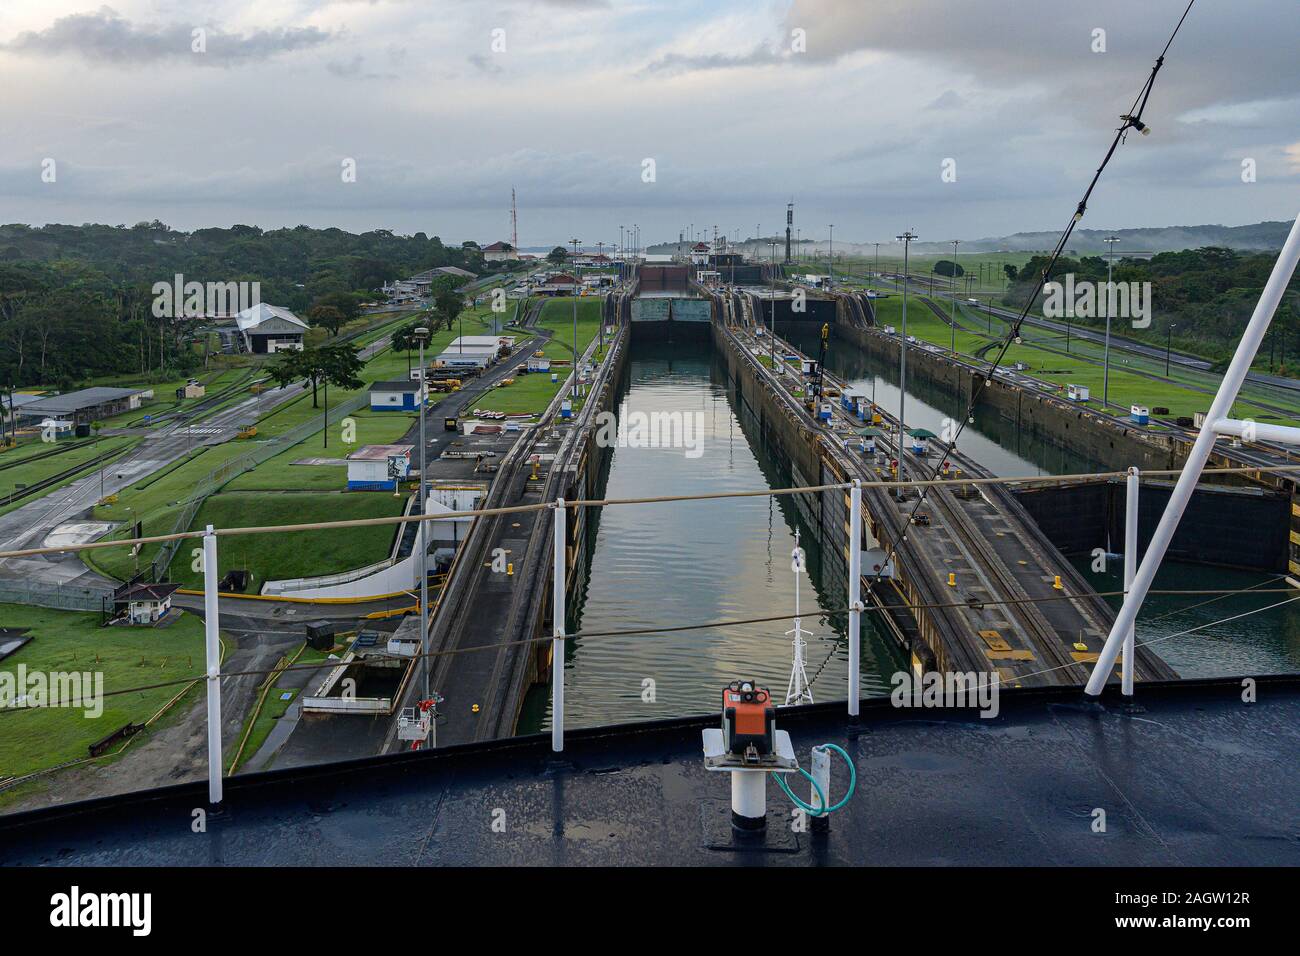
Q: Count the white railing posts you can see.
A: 4